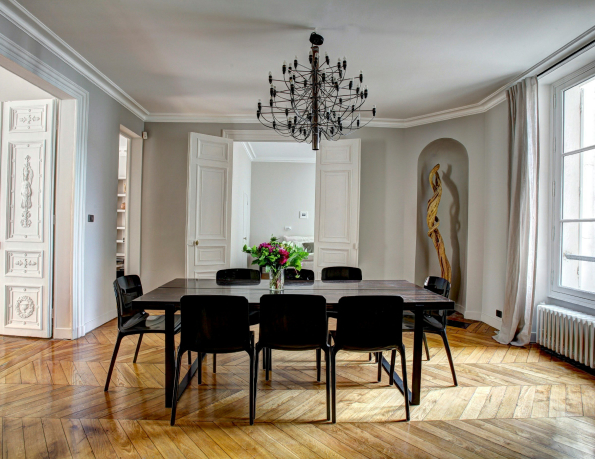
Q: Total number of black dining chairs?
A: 8